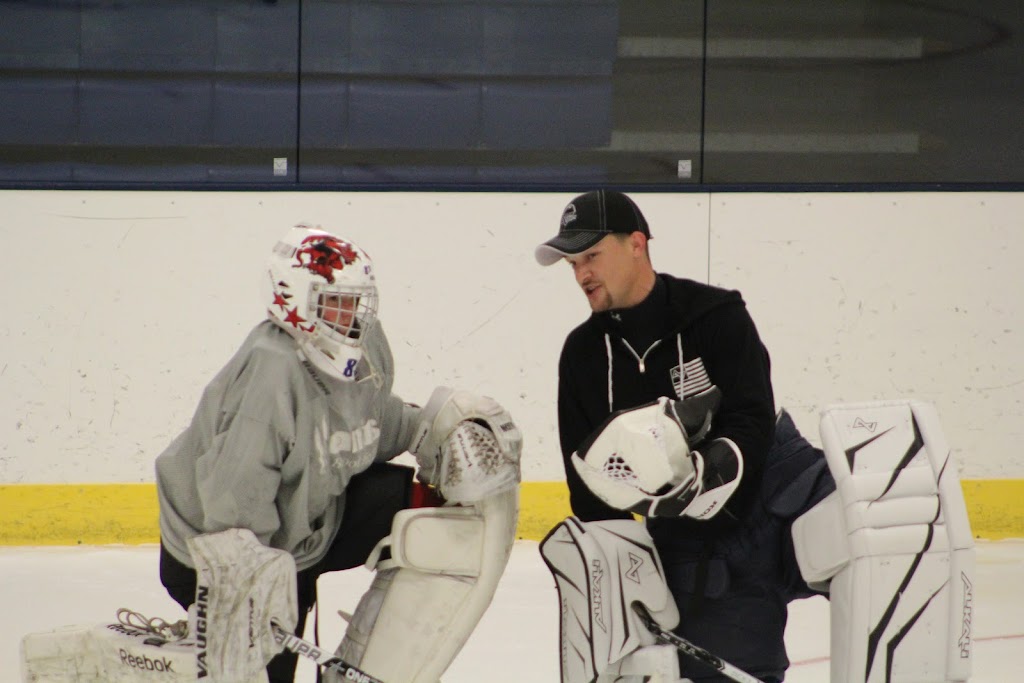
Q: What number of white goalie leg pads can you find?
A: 4